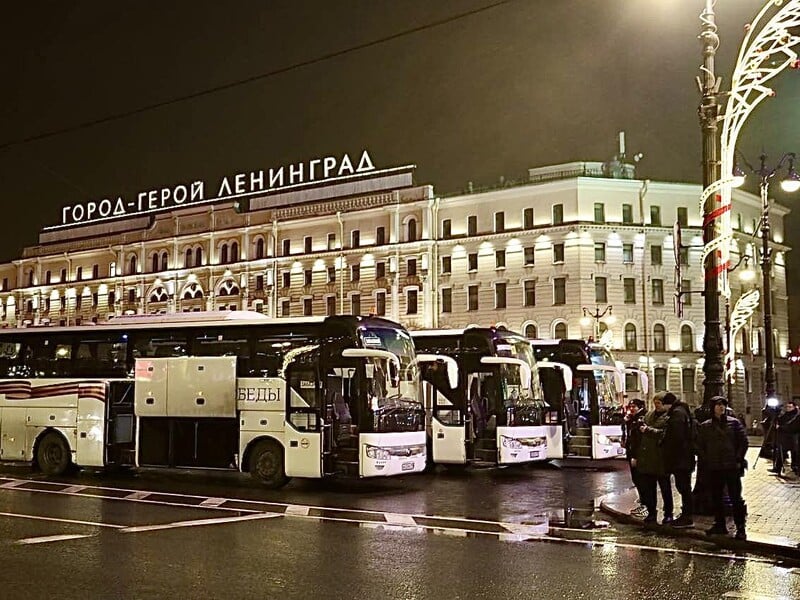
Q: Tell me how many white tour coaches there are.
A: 3